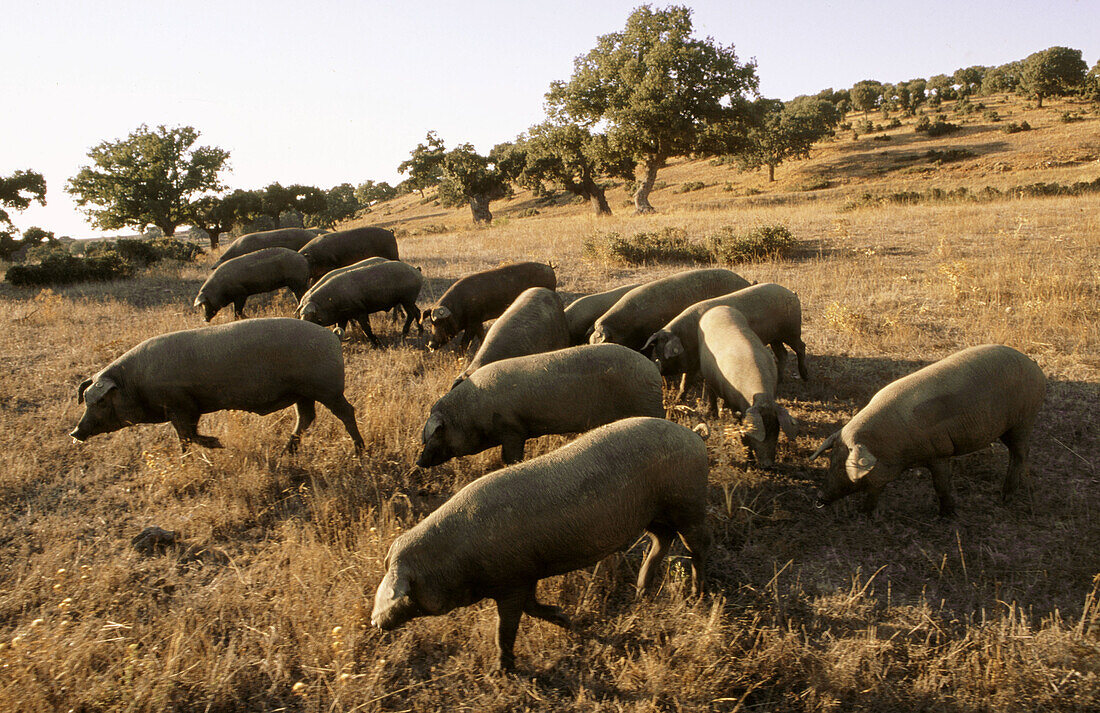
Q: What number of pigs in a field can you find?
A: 15